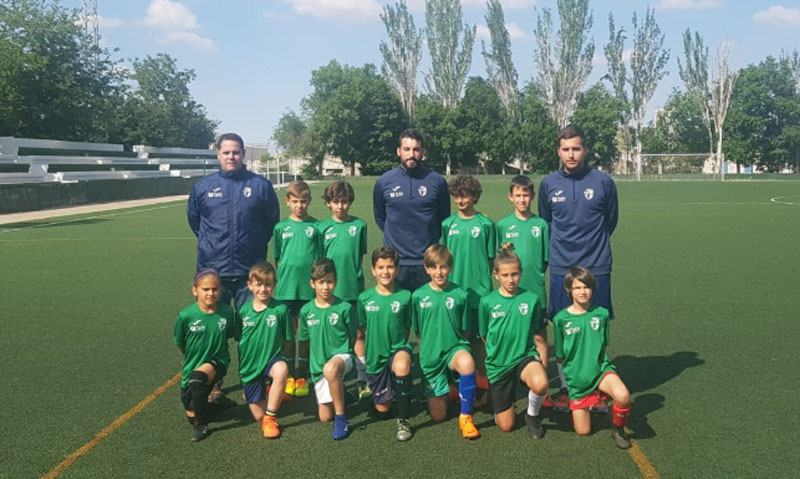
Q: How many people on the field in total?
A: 14